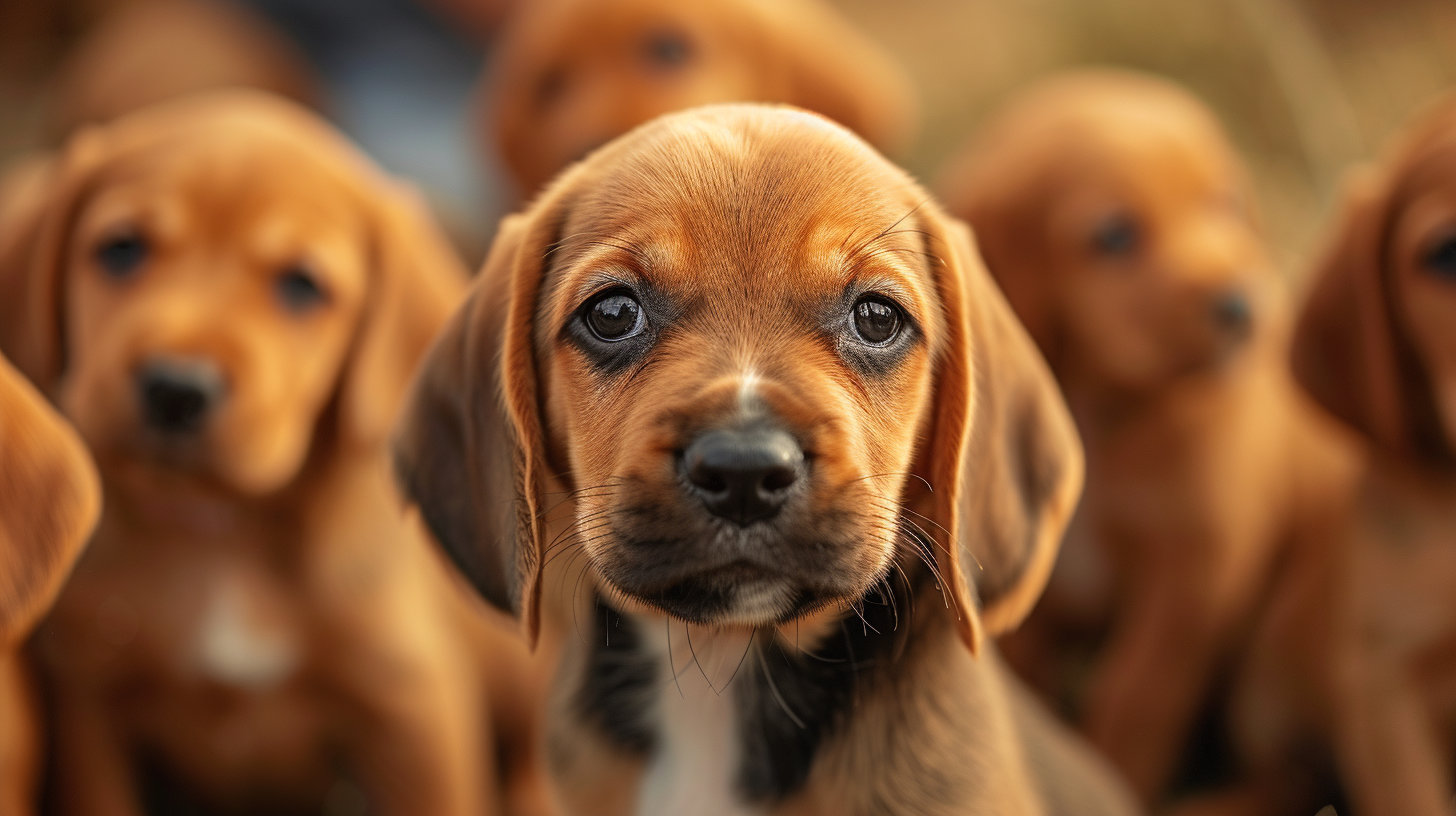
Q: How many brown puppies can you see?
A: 6